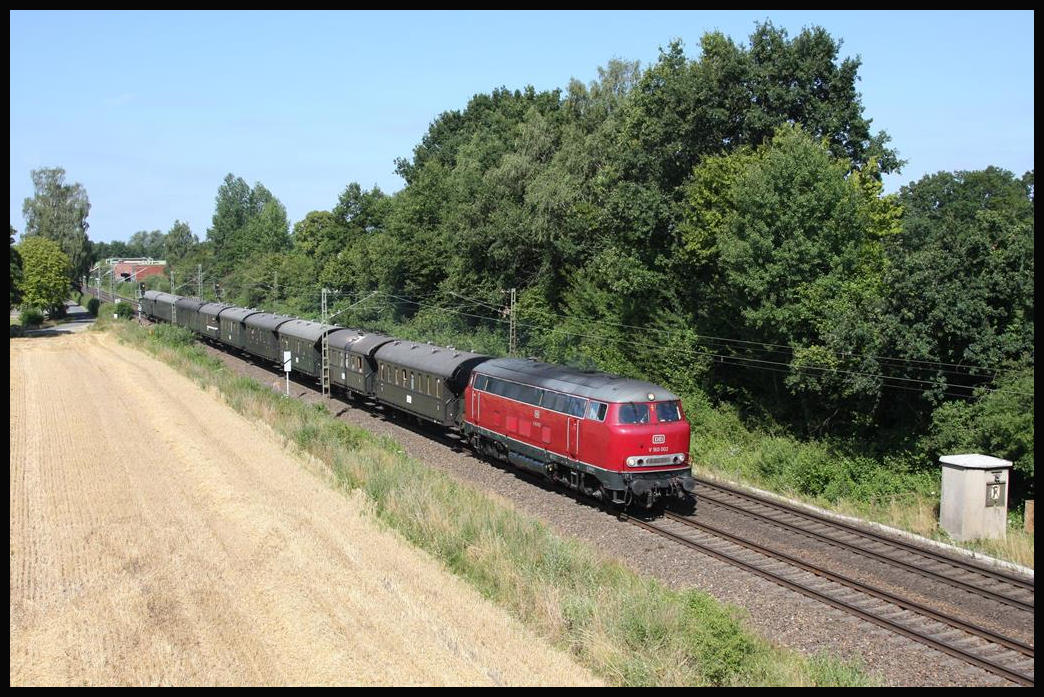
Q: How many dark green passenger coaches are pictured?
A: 9